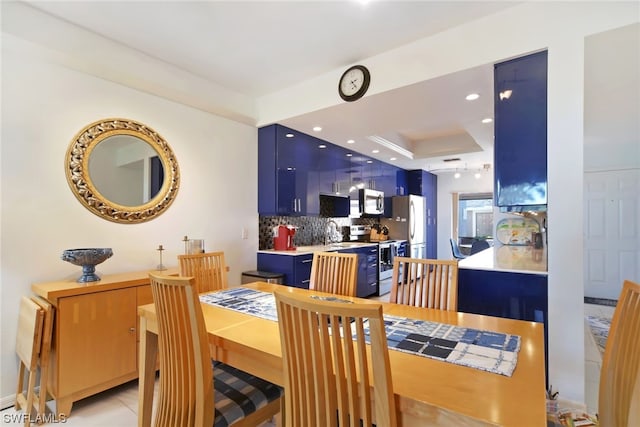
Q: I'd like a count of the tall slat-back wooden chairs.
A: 6